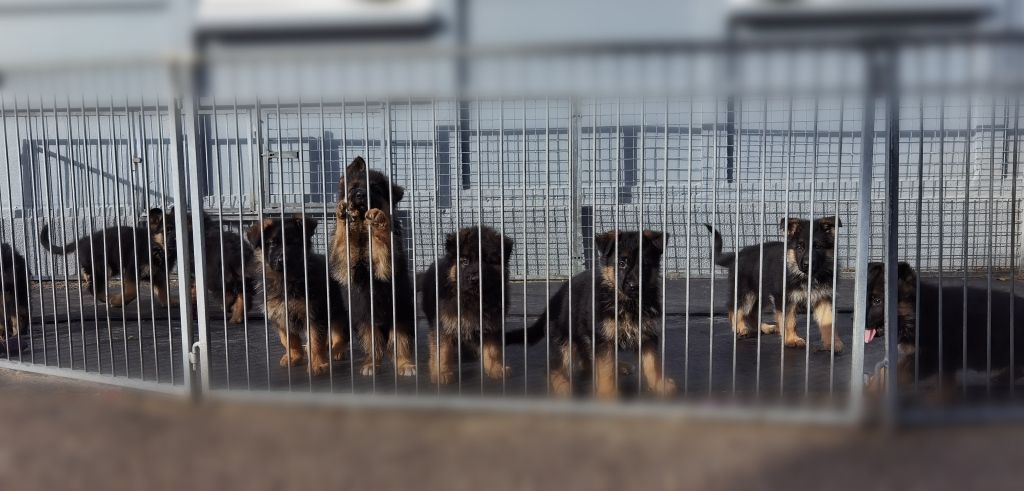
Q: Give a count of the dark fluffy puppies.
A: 9